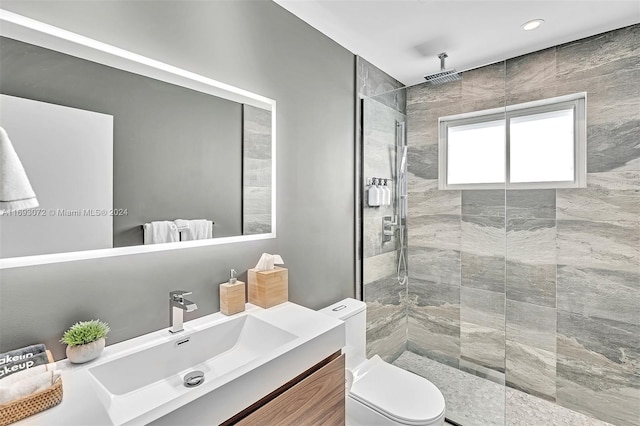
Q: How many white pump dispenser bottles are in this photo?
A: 3